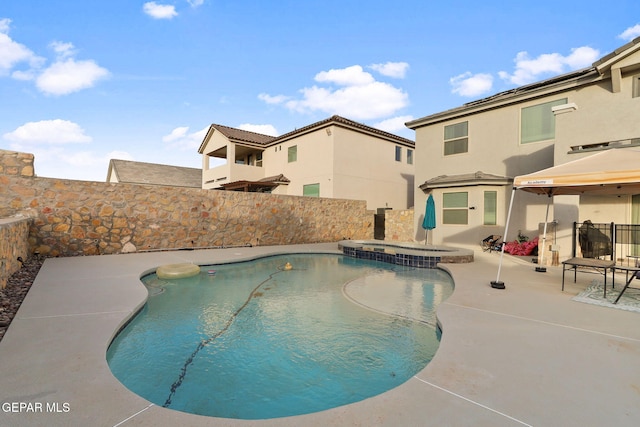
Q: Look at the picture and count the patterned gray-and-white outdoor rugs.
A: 1